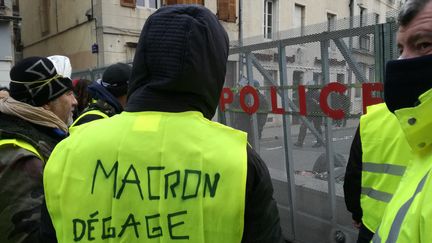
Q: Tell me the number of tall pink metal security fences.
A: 0